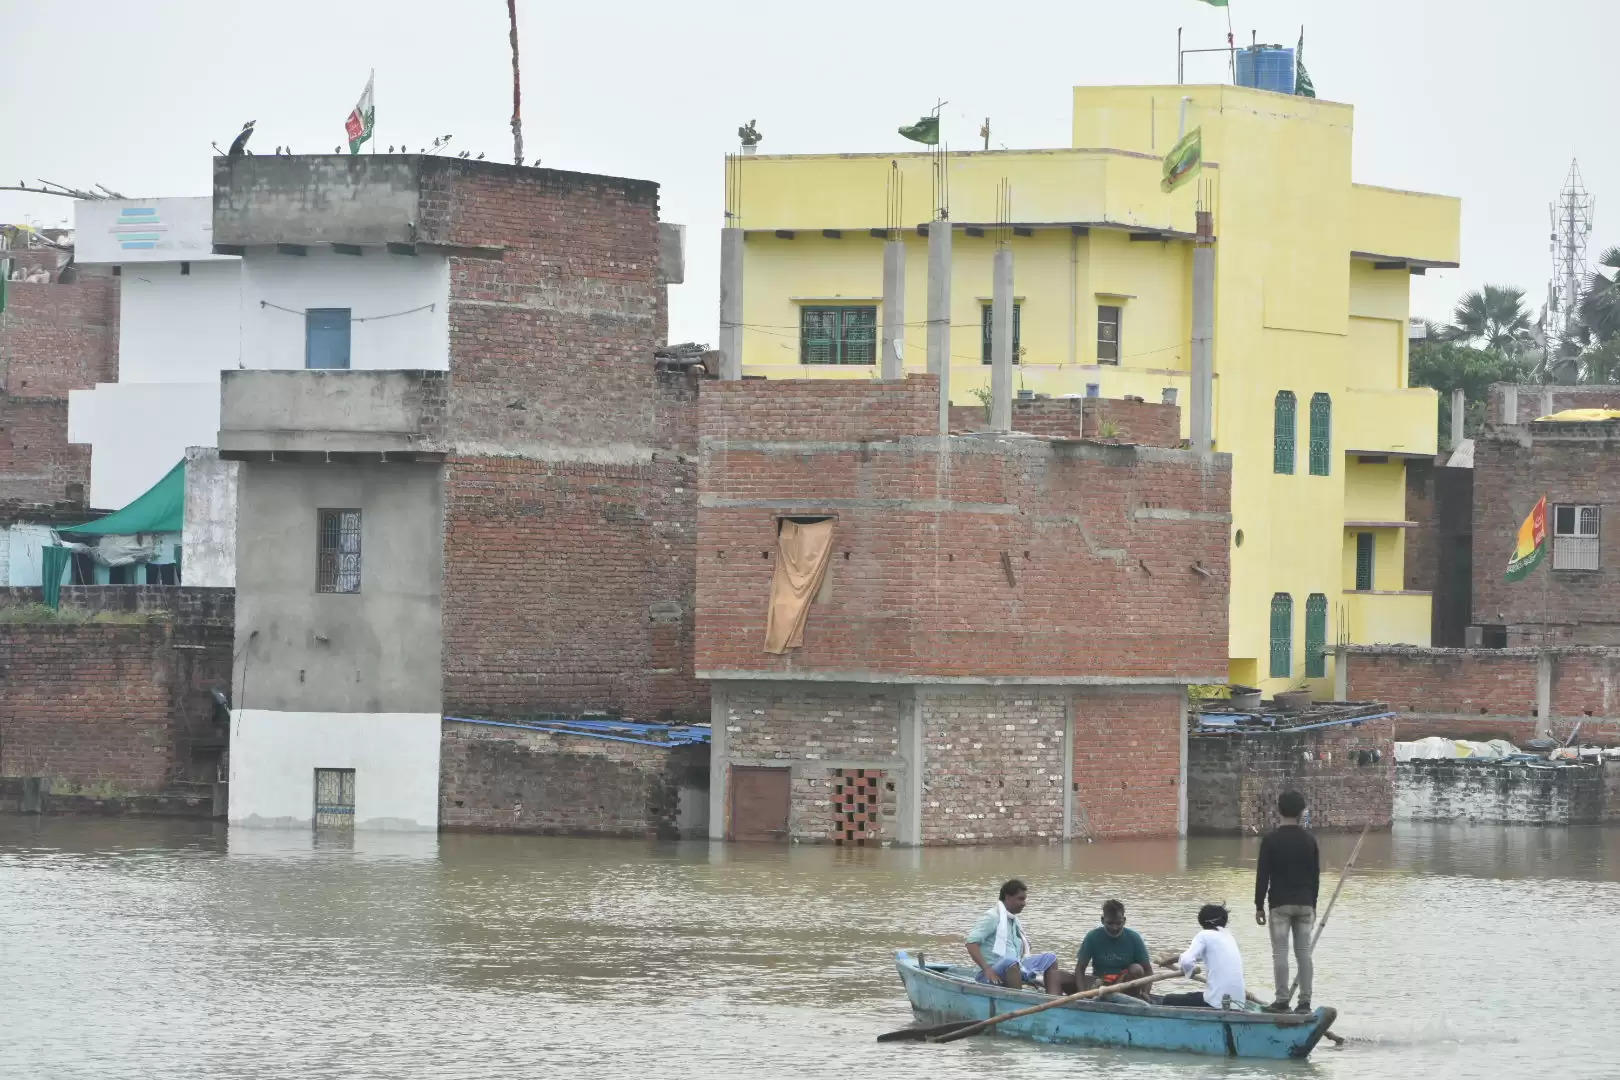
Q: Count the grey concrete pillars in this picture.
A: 5